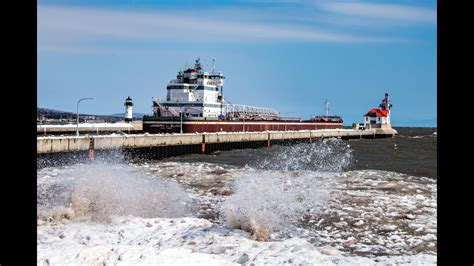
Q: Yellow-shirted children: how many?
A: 0